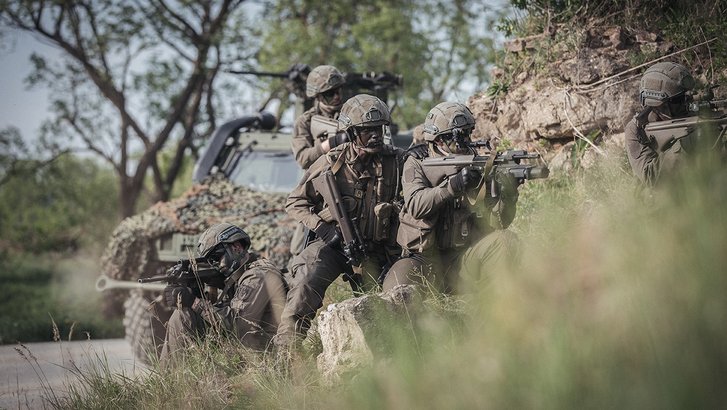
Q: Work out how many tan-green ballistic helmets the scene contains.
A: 5